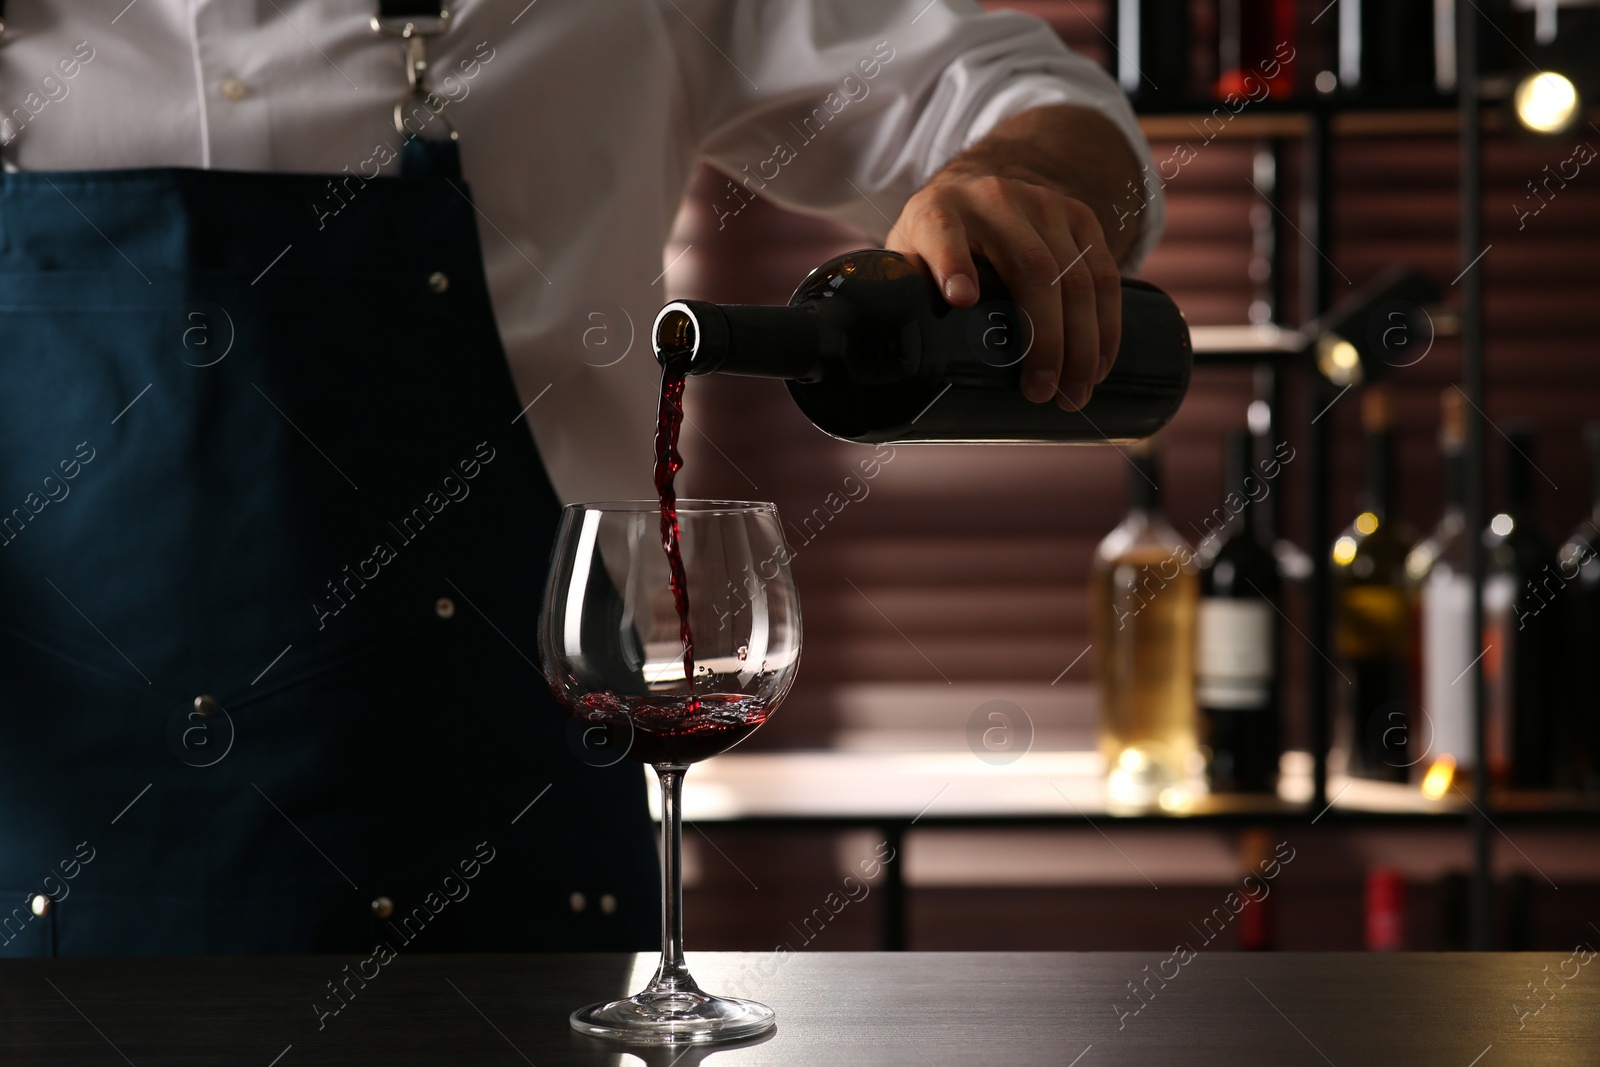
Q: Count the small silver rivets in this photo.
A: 7